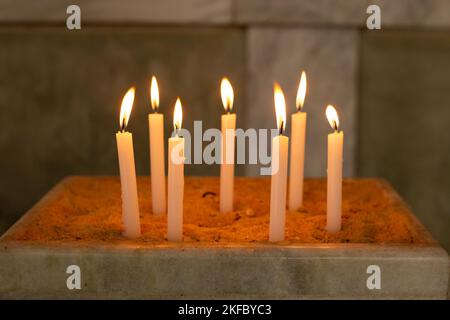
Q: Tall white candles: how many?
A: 7